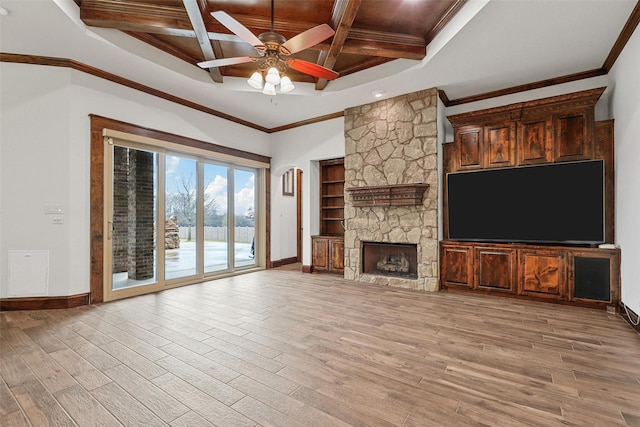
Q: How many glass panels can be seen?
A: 4